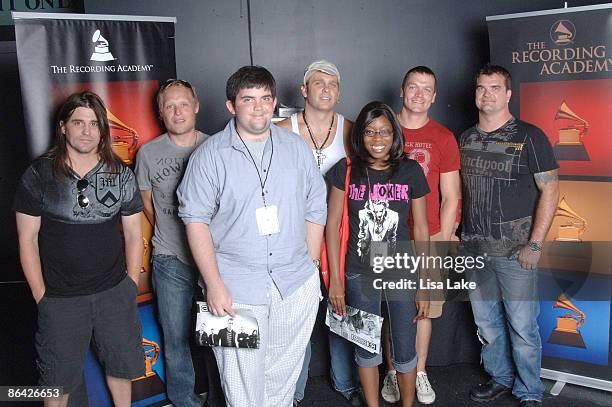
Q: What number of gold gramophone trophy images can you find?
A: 6